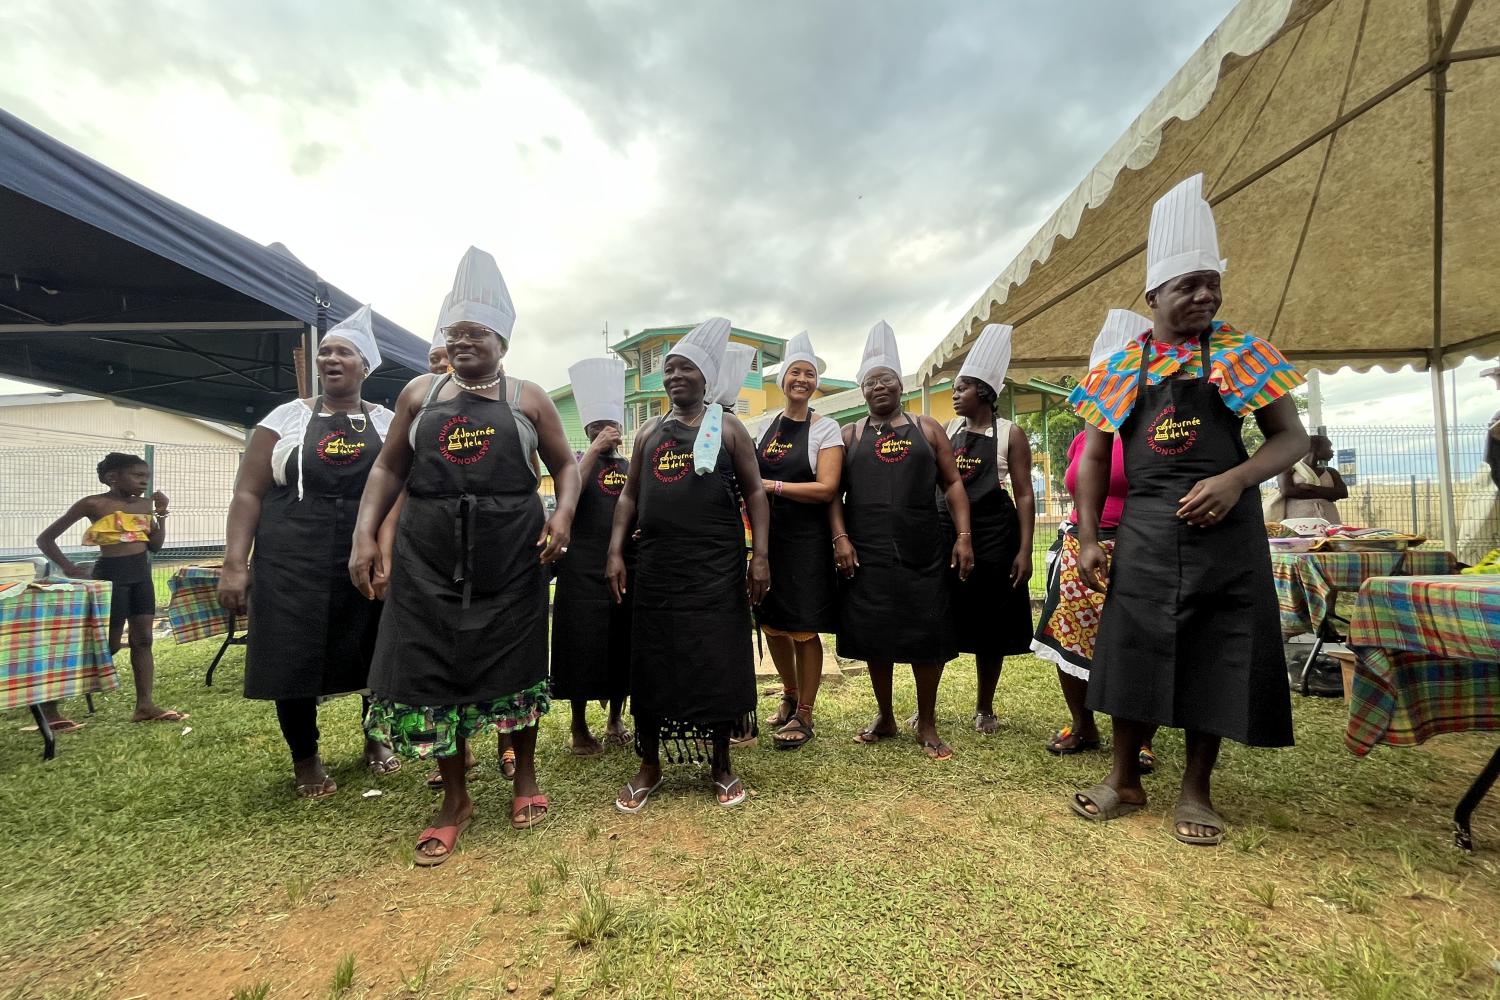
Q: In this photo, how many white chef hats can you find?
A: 11